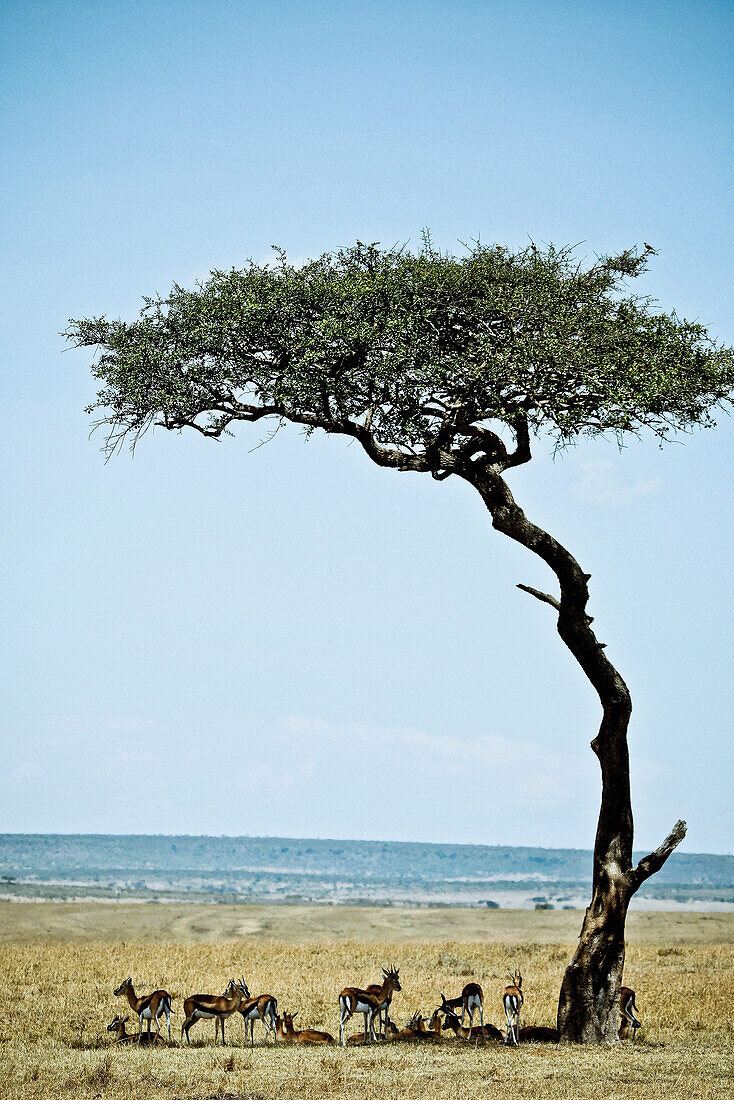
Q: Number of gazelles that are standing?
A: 8